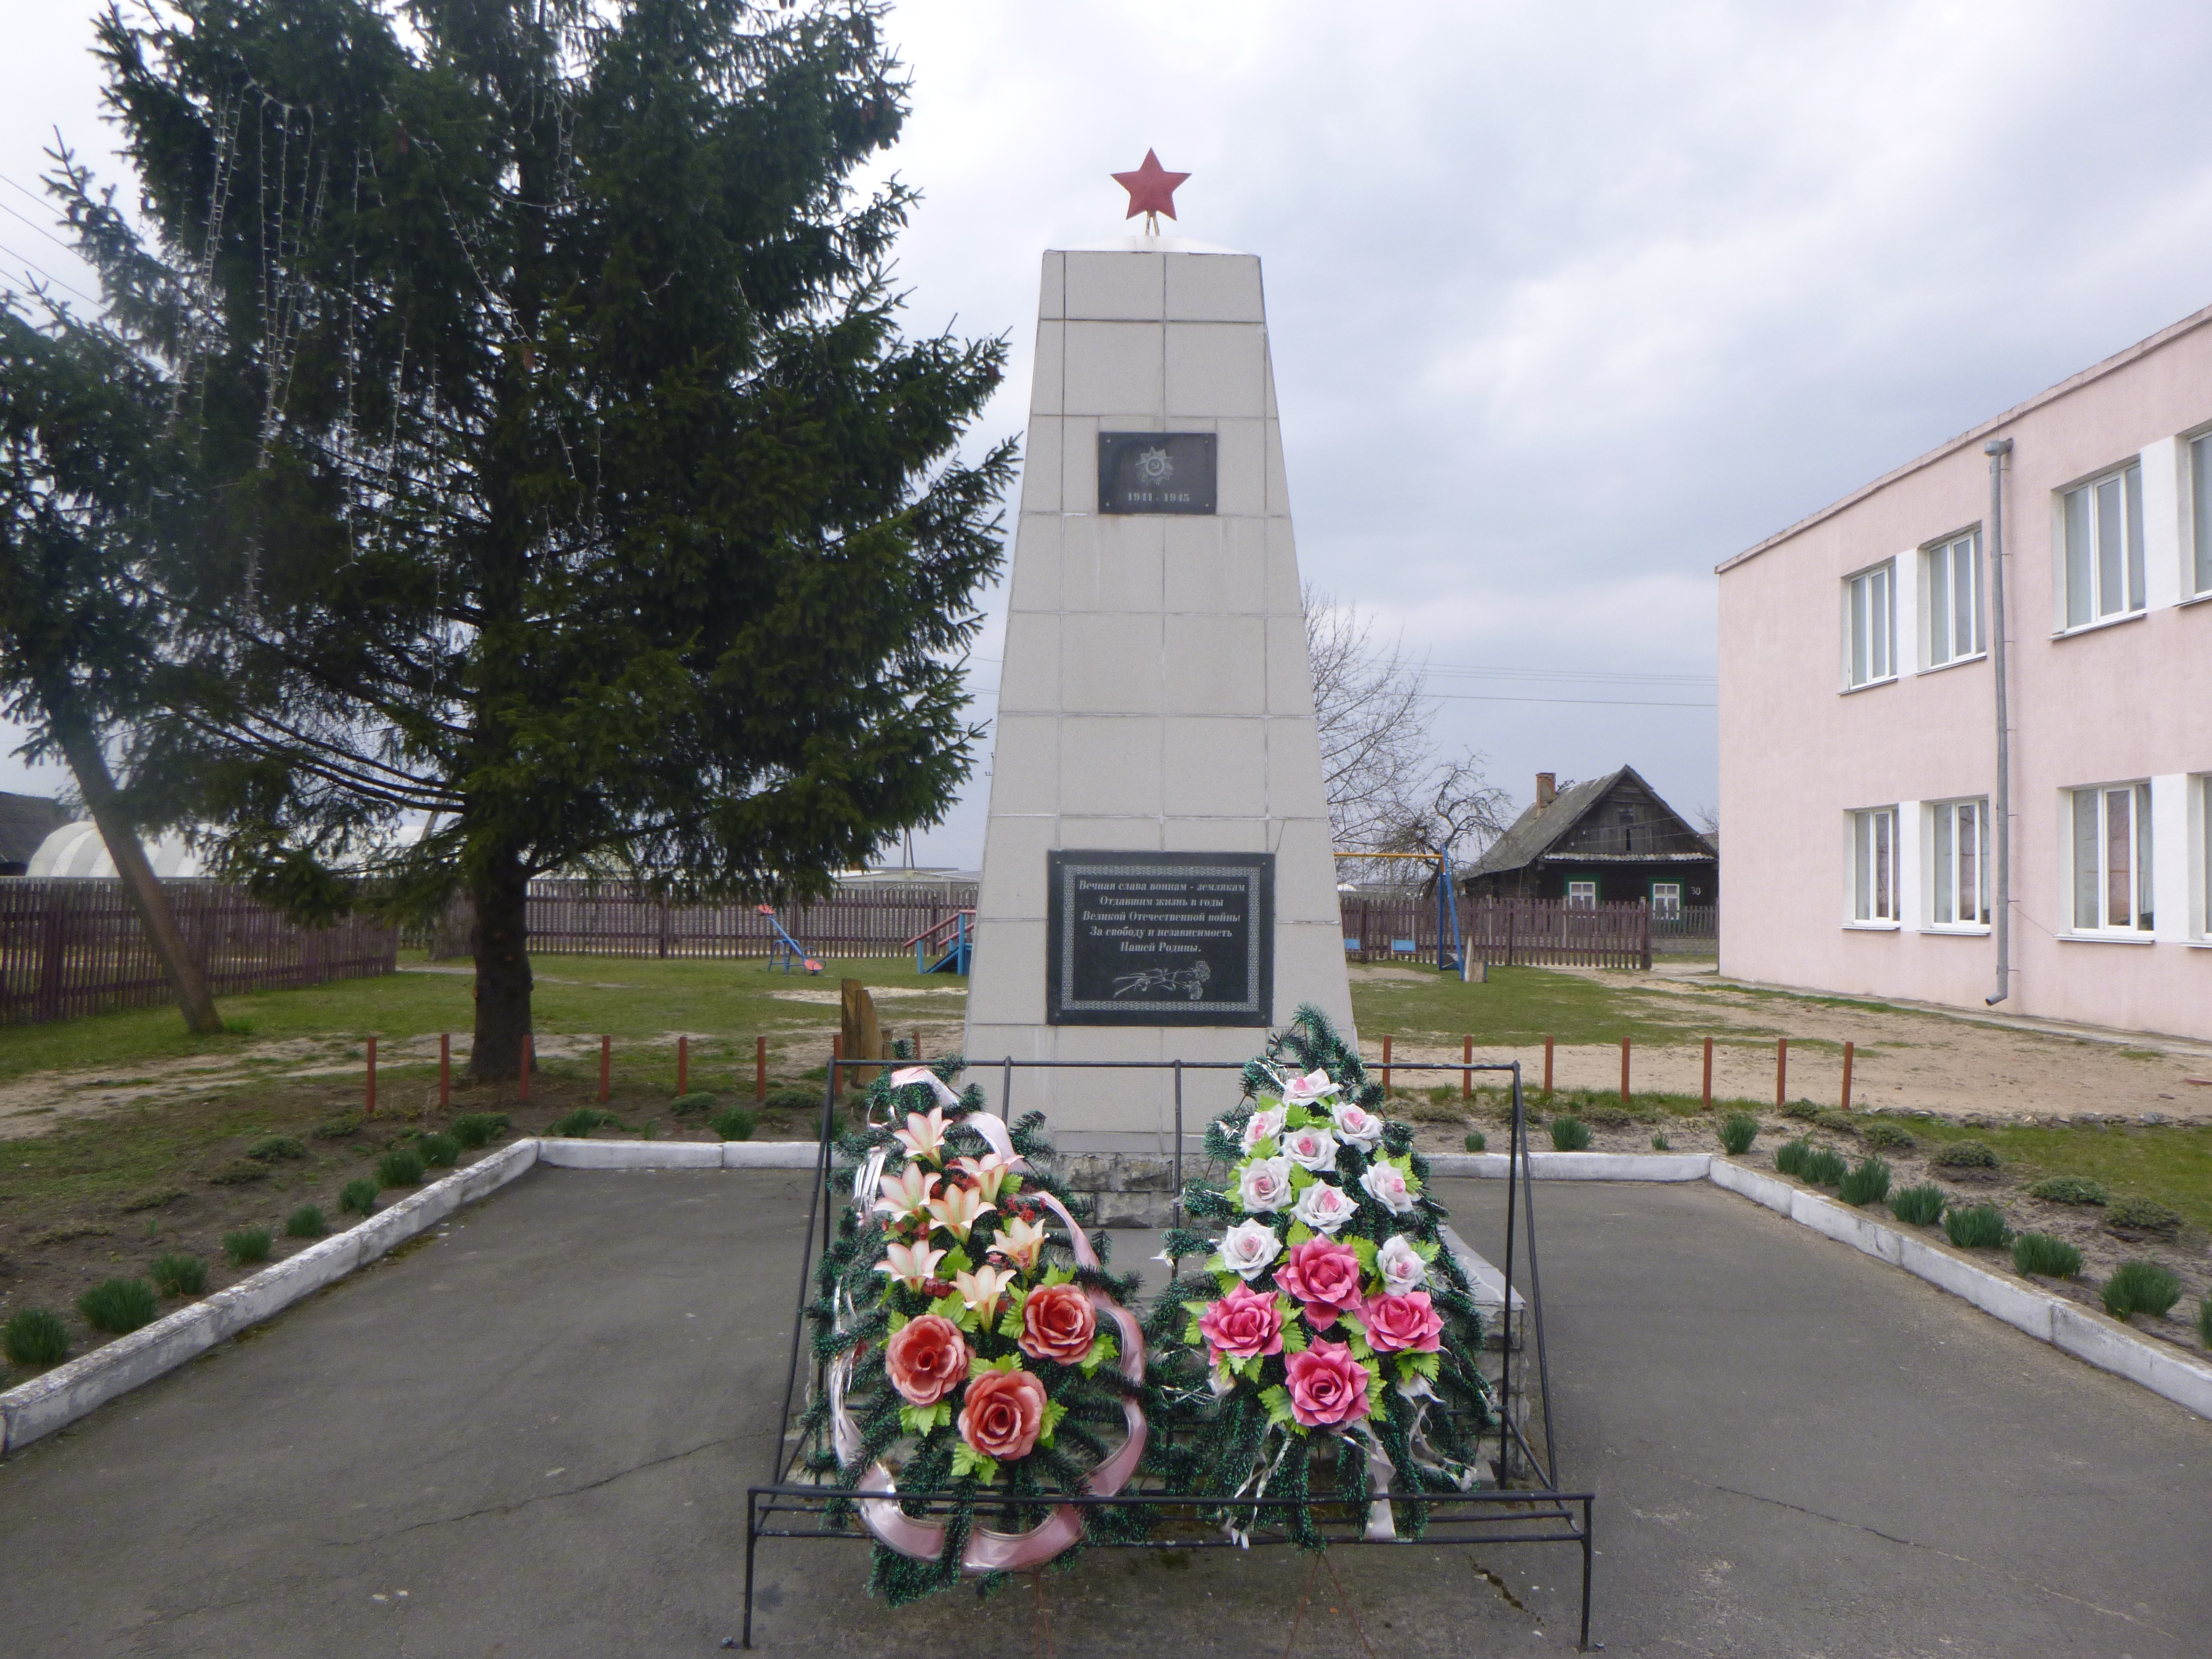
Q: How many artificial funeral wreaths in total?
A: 2